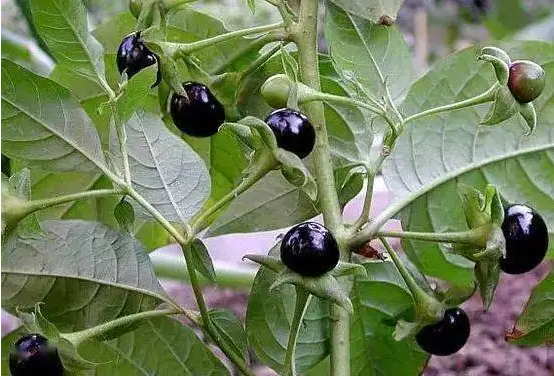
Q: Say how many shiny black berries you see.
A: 7